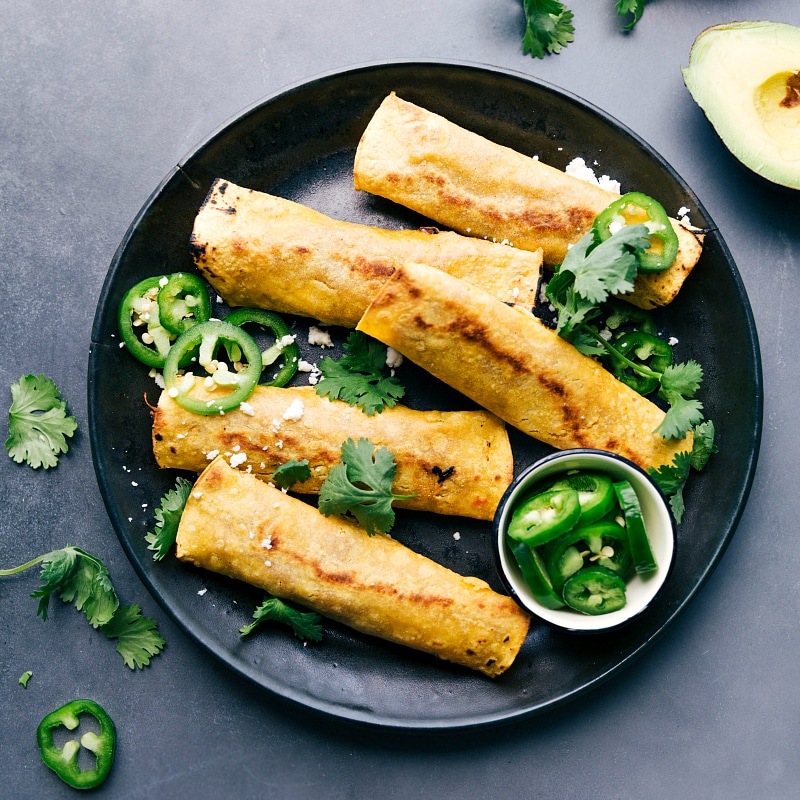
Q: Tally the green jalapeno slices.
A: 14